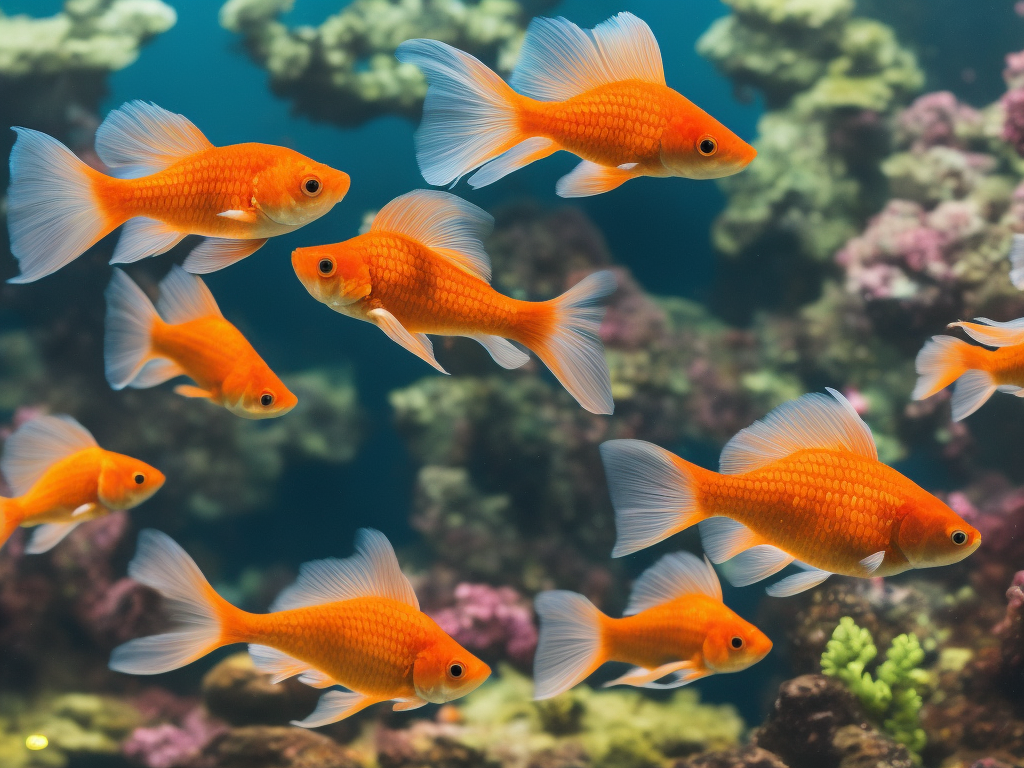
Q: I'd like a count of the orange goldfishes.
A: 9